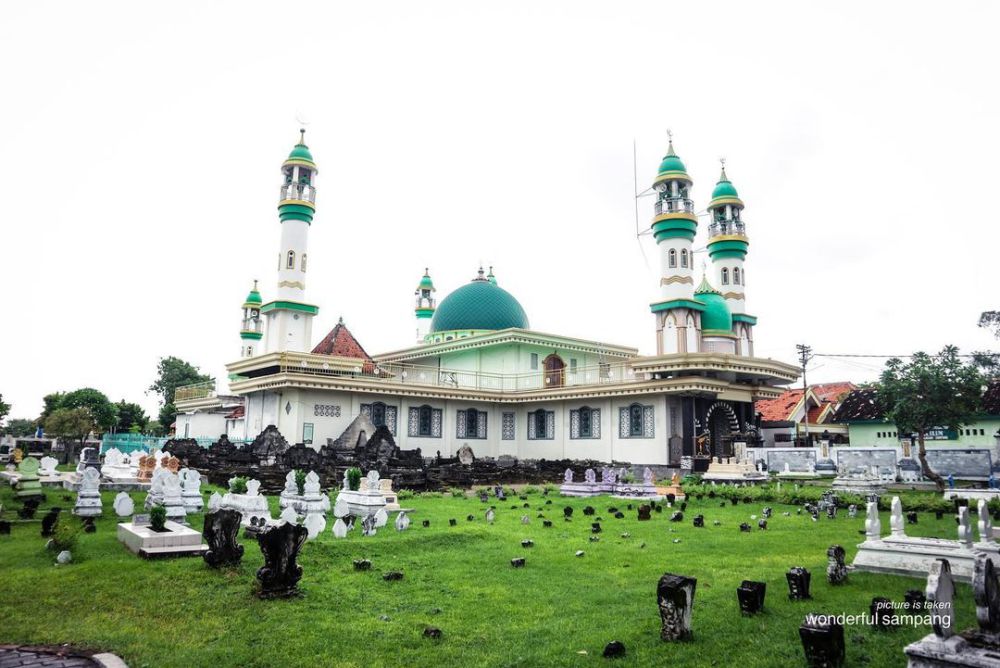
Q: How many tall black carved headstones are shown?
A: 2